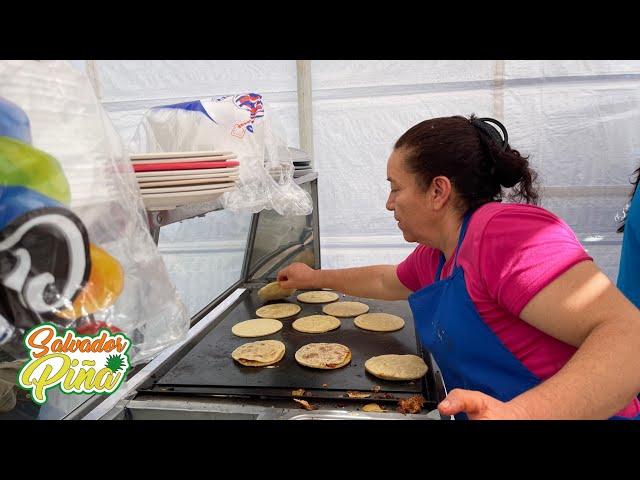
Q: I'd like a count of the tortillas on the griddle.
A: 10